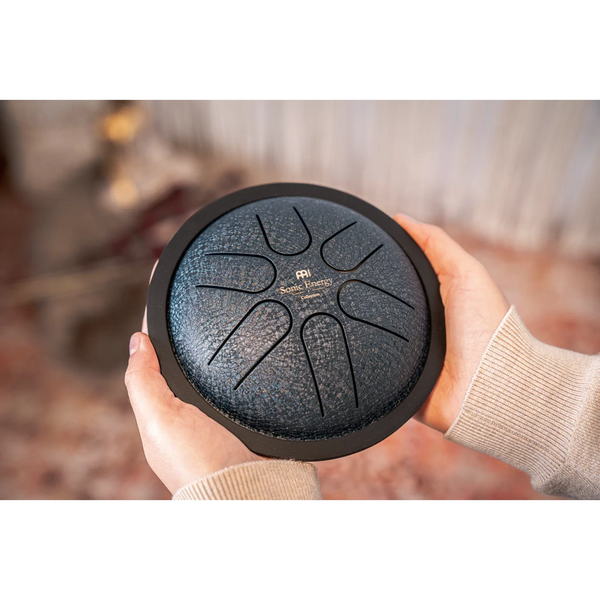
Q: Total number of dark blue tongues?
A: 6